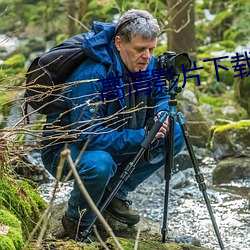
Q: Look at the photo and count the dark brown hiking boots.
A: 2